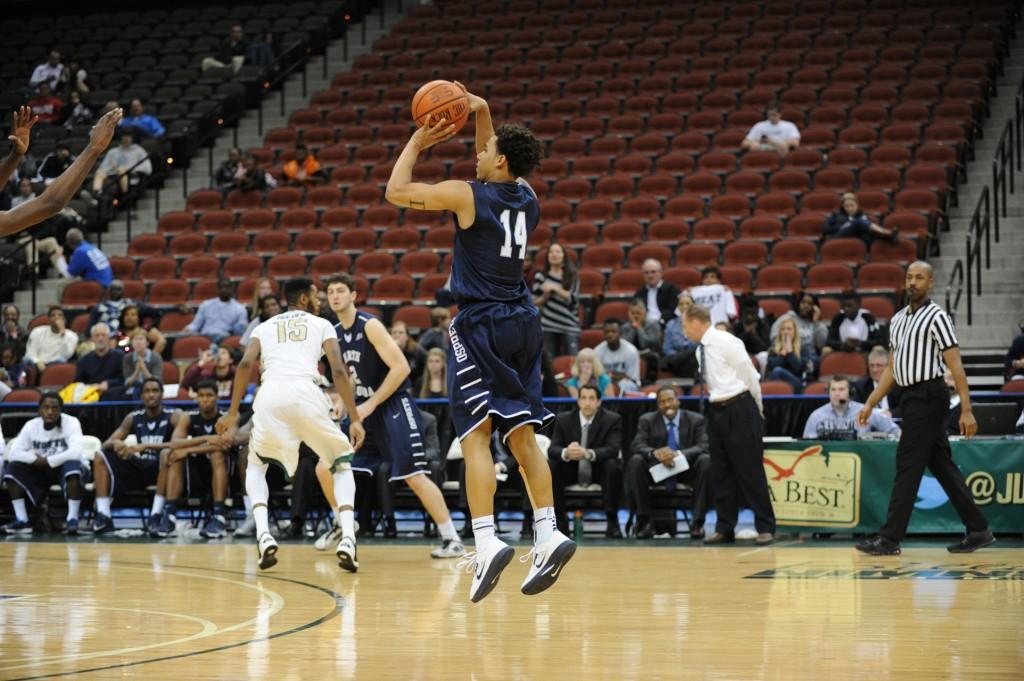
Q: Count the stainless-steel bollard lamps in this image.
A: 0